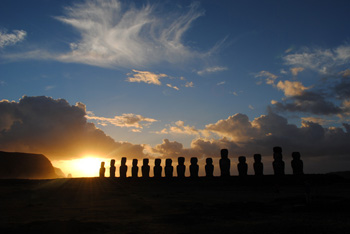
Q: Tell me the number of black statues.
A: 15